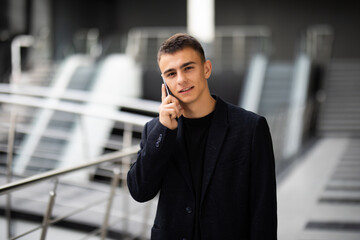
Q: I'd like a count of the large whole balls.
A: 0